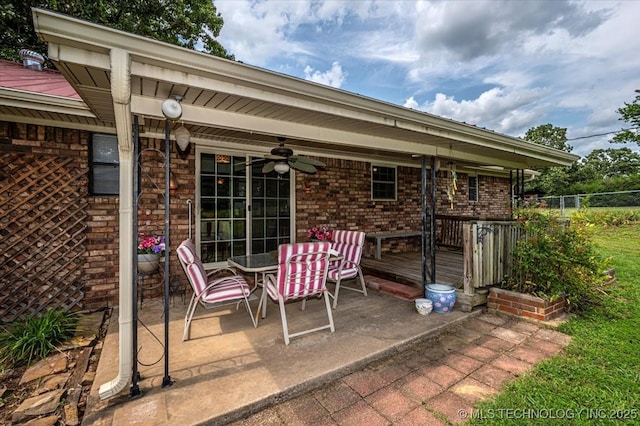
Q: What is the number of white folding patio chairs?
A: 3